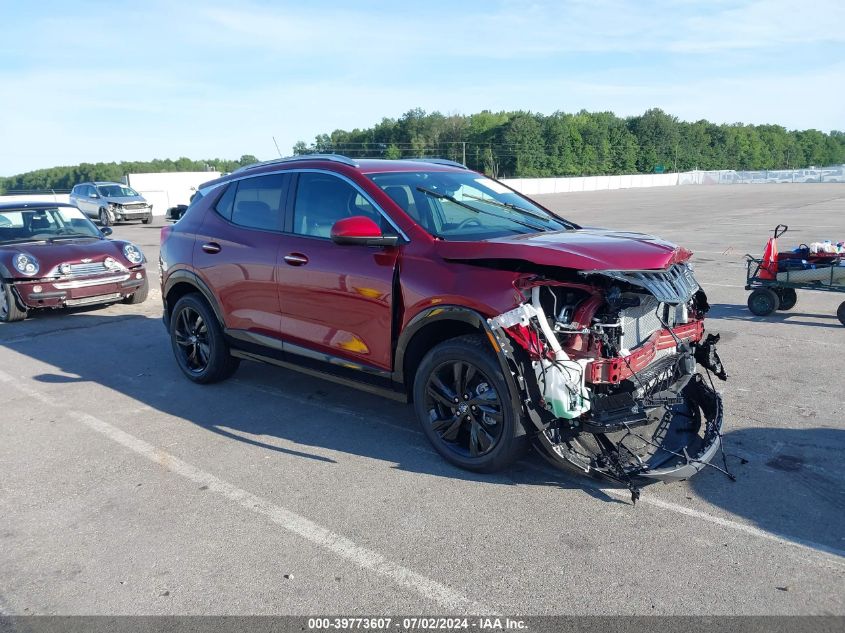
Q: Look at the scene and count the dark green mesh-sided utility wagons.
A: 1